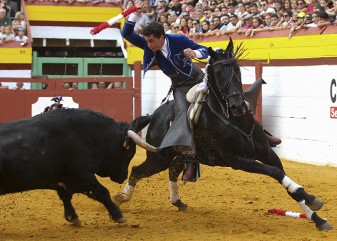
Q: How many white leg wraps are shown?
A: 4